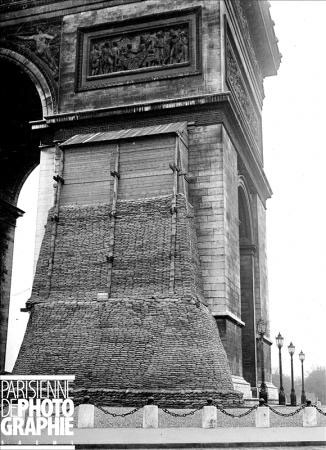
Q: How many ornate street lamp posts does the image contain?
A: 4